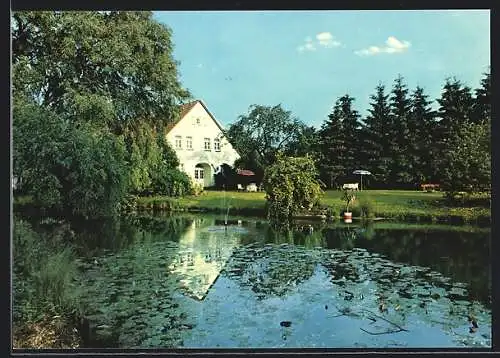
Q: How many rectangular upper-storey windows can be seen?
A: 4